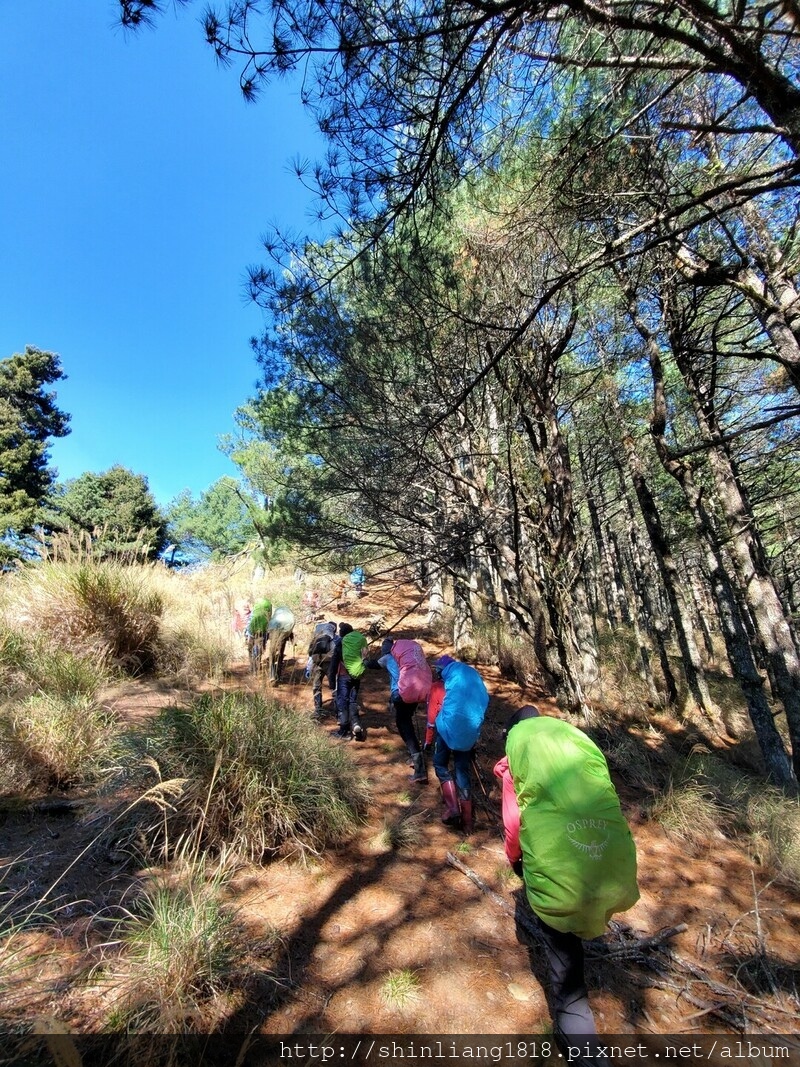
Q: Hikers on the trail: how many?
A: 11